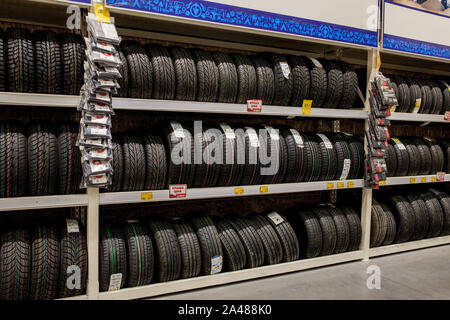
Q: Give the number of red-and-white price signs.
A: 4